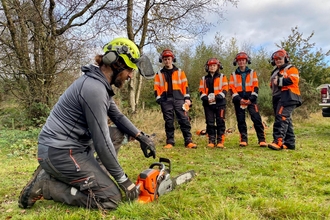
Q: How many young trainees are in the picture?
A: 4